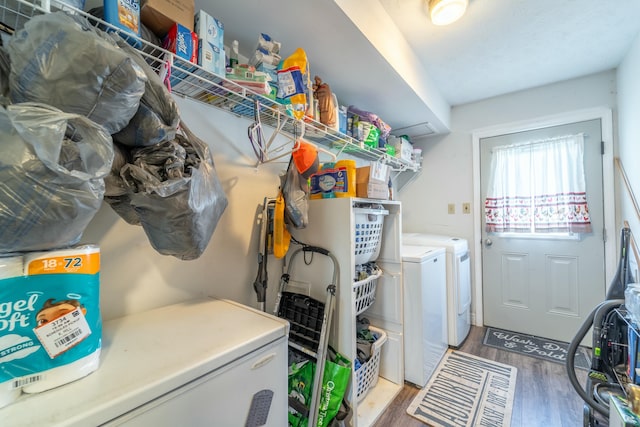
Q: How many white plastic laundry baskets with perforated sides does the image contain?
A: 3